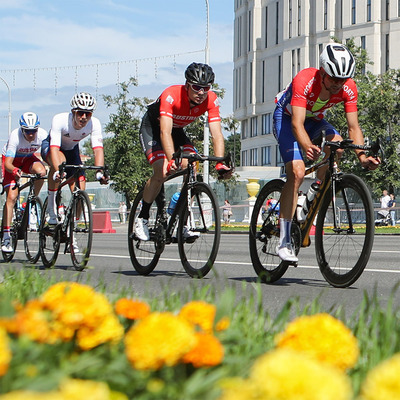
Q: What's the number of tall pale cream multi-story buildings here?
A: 1